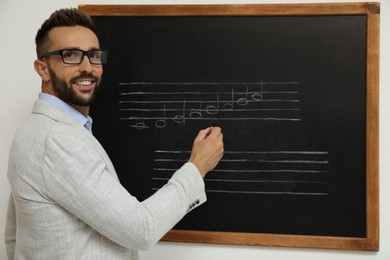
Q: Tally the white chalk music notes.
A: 8